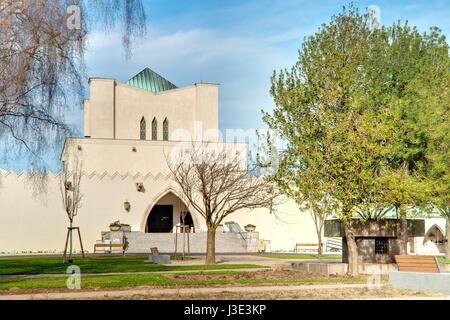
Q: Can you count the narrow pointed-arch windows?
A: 3